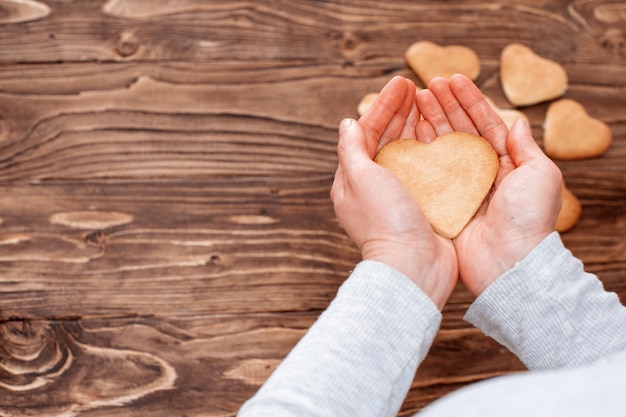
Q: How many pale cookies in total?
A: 7